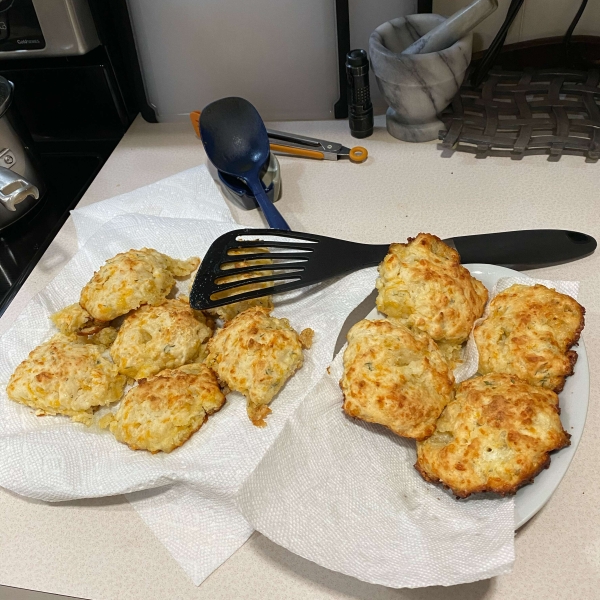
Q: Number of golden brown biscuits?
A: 10